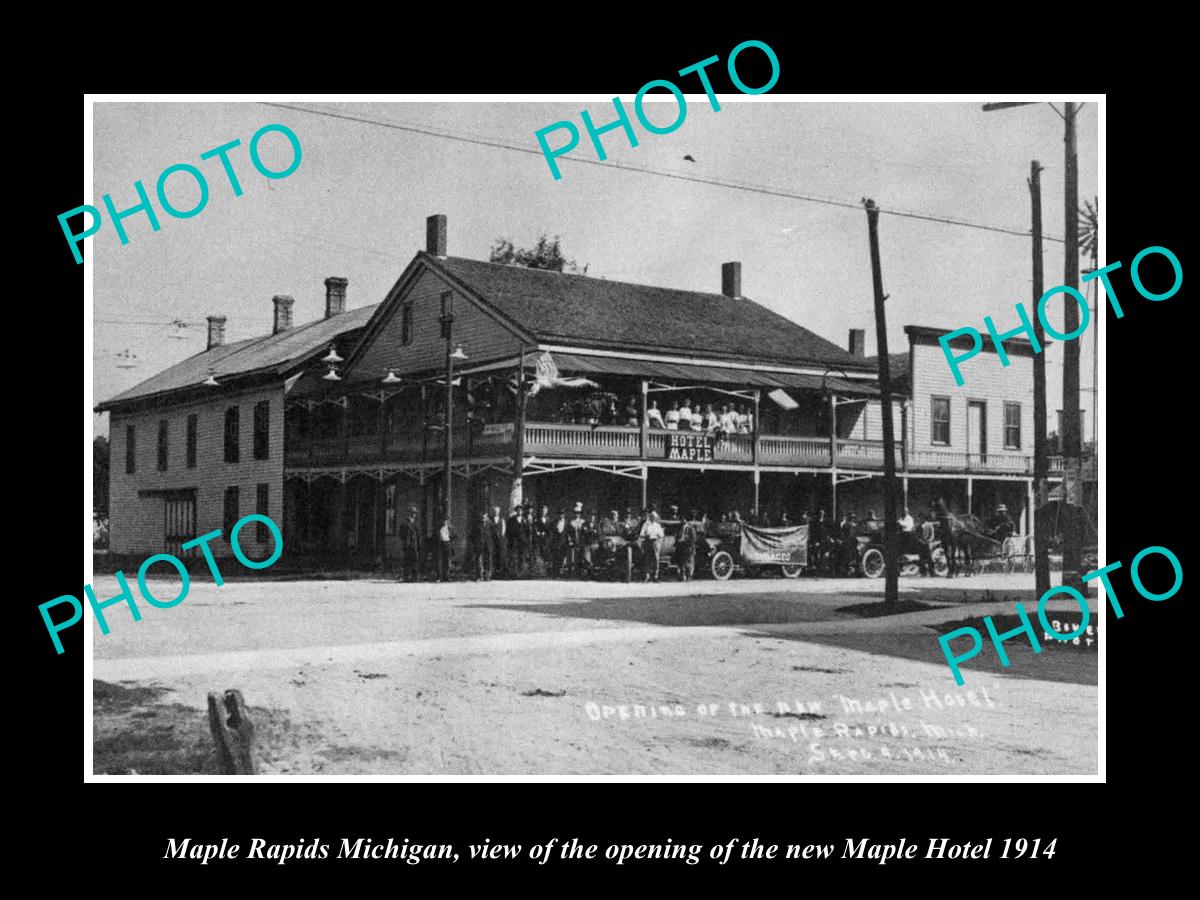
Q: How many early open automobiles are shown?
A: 3